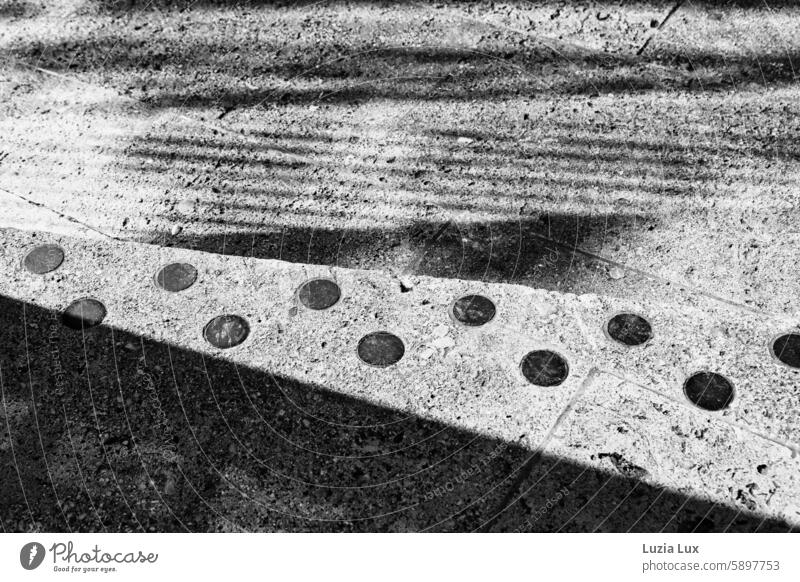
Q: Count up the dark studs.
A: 11